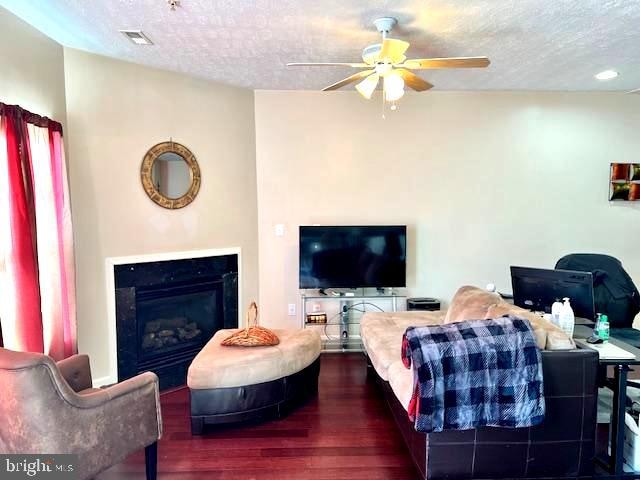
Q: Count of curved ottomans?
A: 1